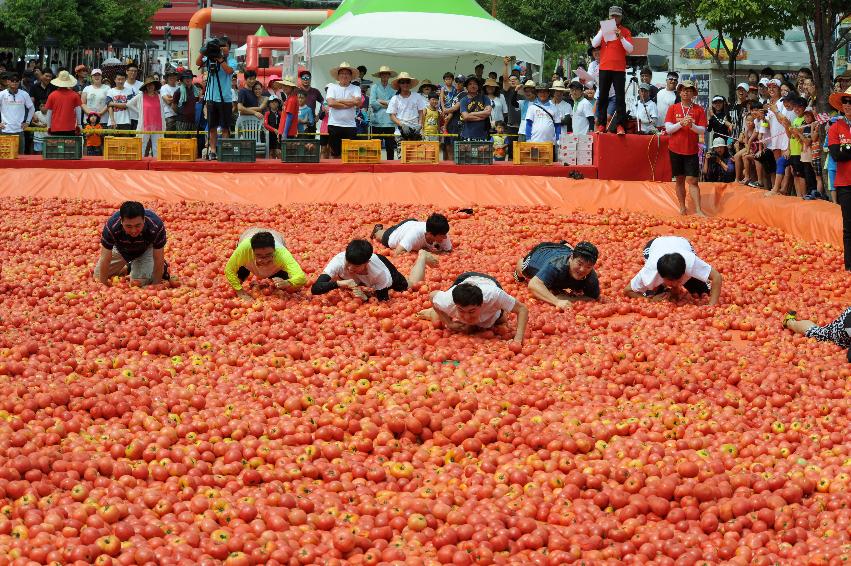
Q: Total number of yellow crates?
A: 6